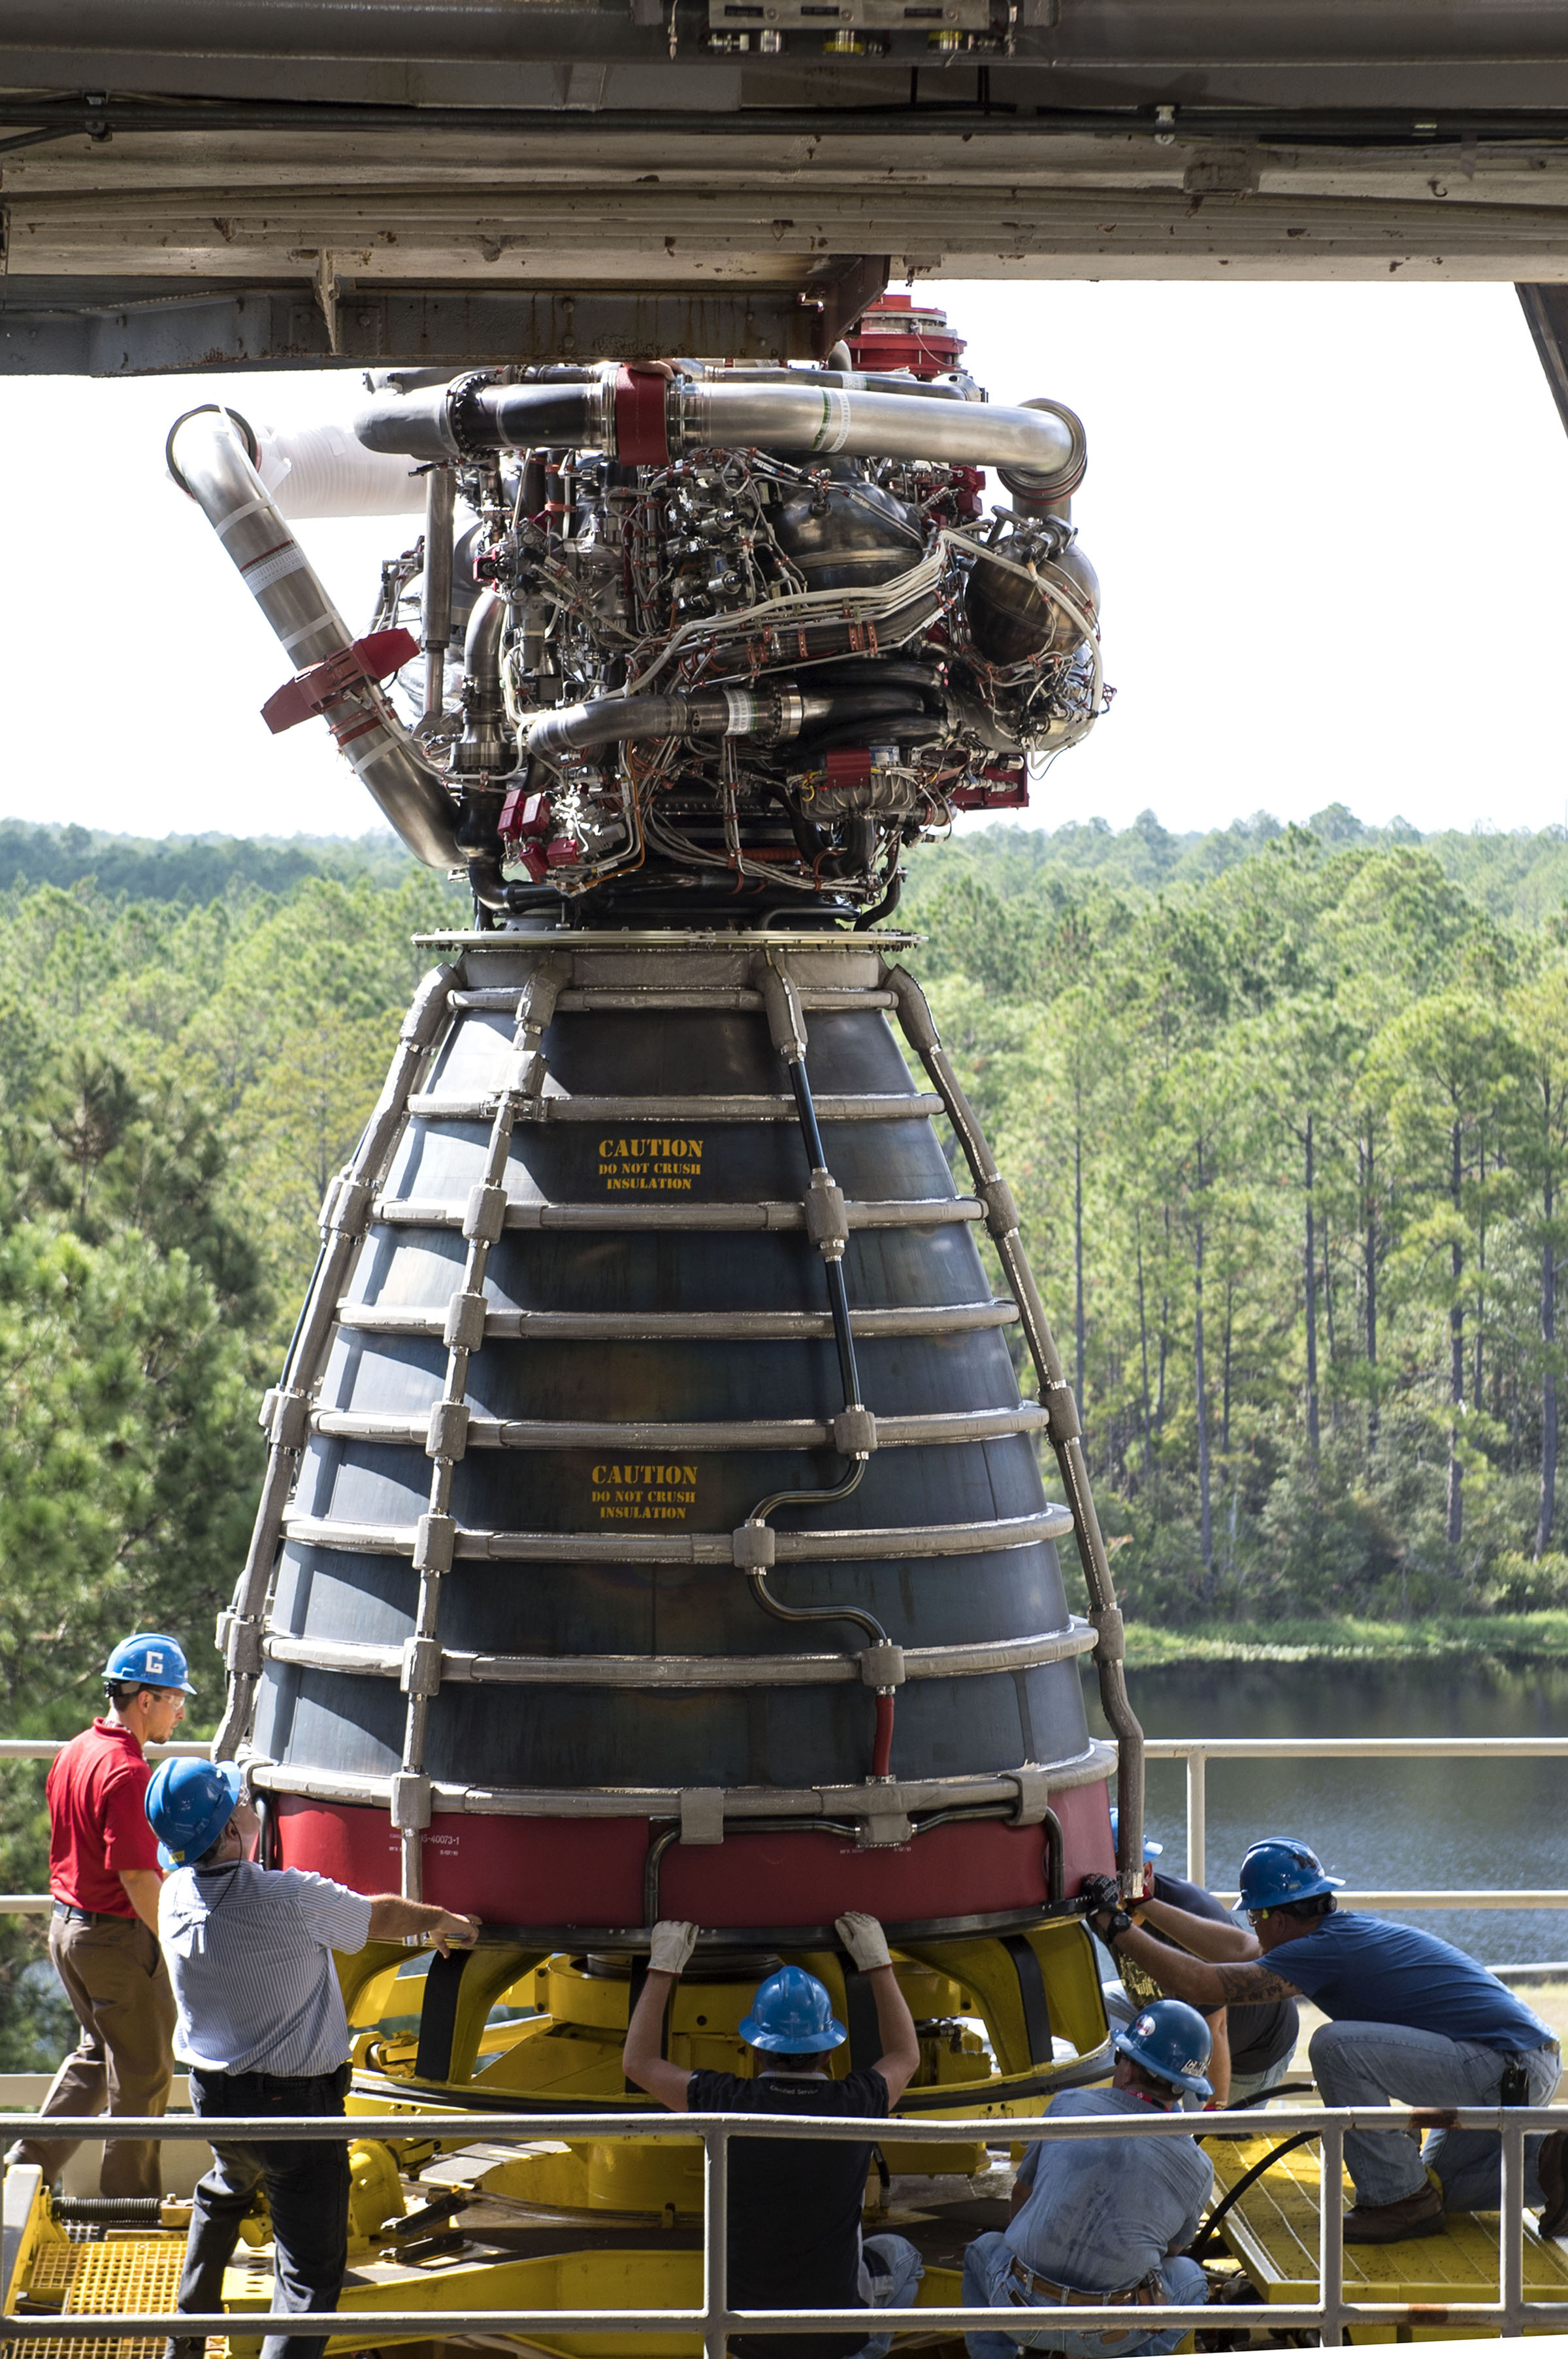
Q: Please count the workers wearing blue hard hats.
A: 6